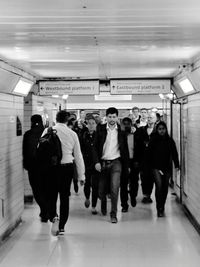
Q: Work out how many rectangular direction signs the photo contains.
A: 2